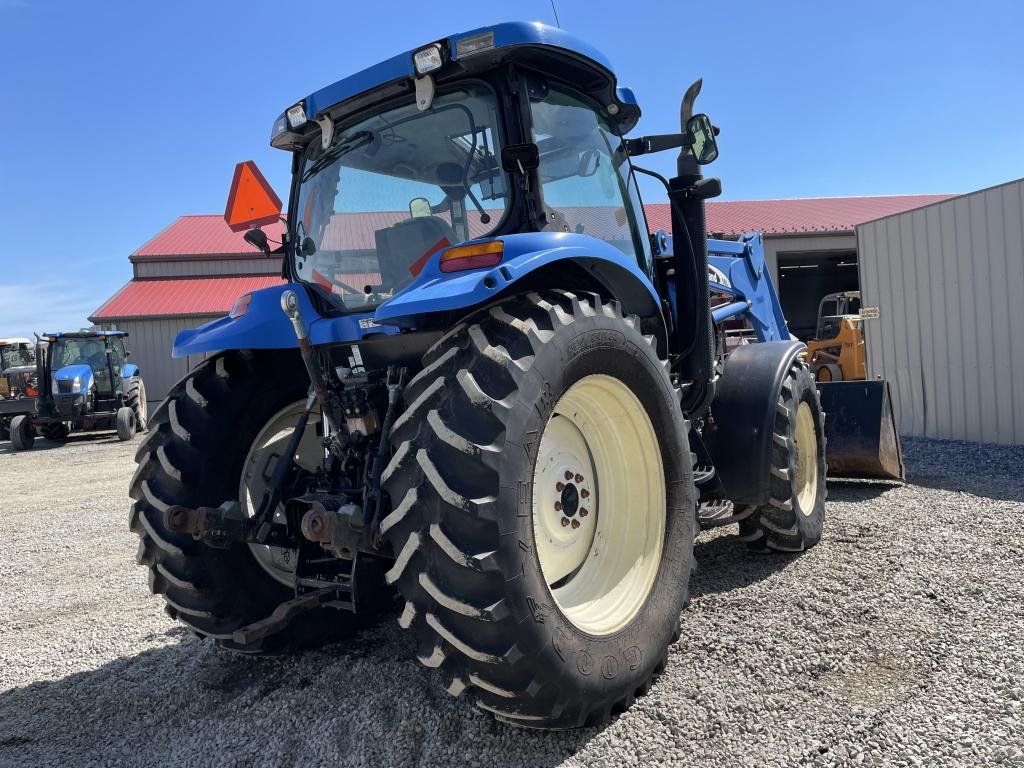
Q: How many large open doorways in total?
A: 1